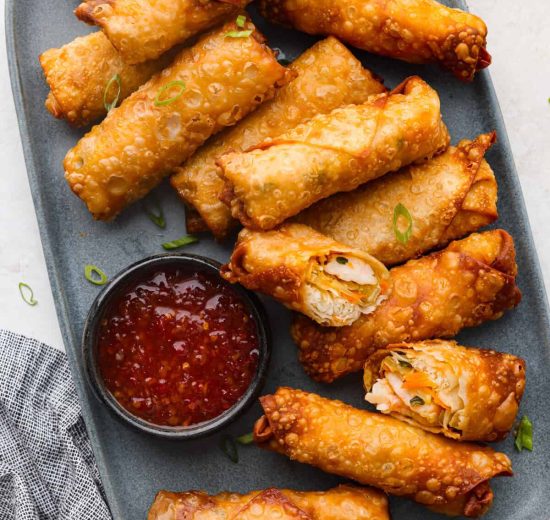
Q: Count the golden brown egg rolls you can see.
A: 12